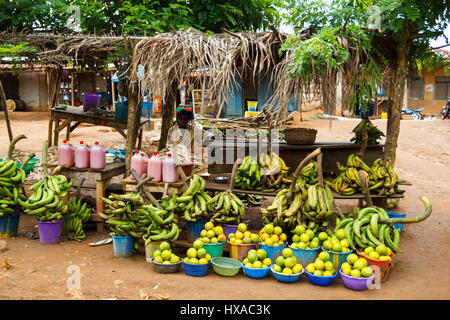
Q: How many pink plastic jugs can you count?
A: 6